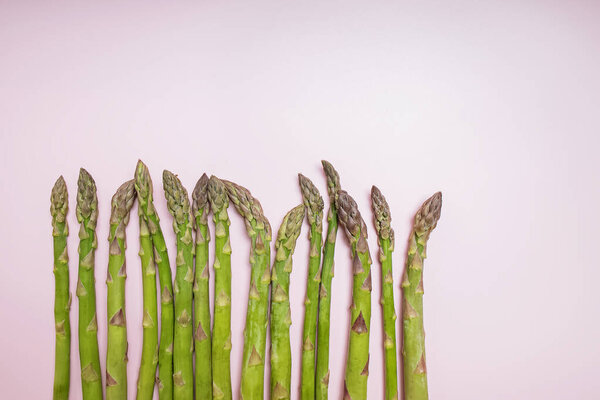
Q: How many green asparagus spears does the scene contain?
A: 15